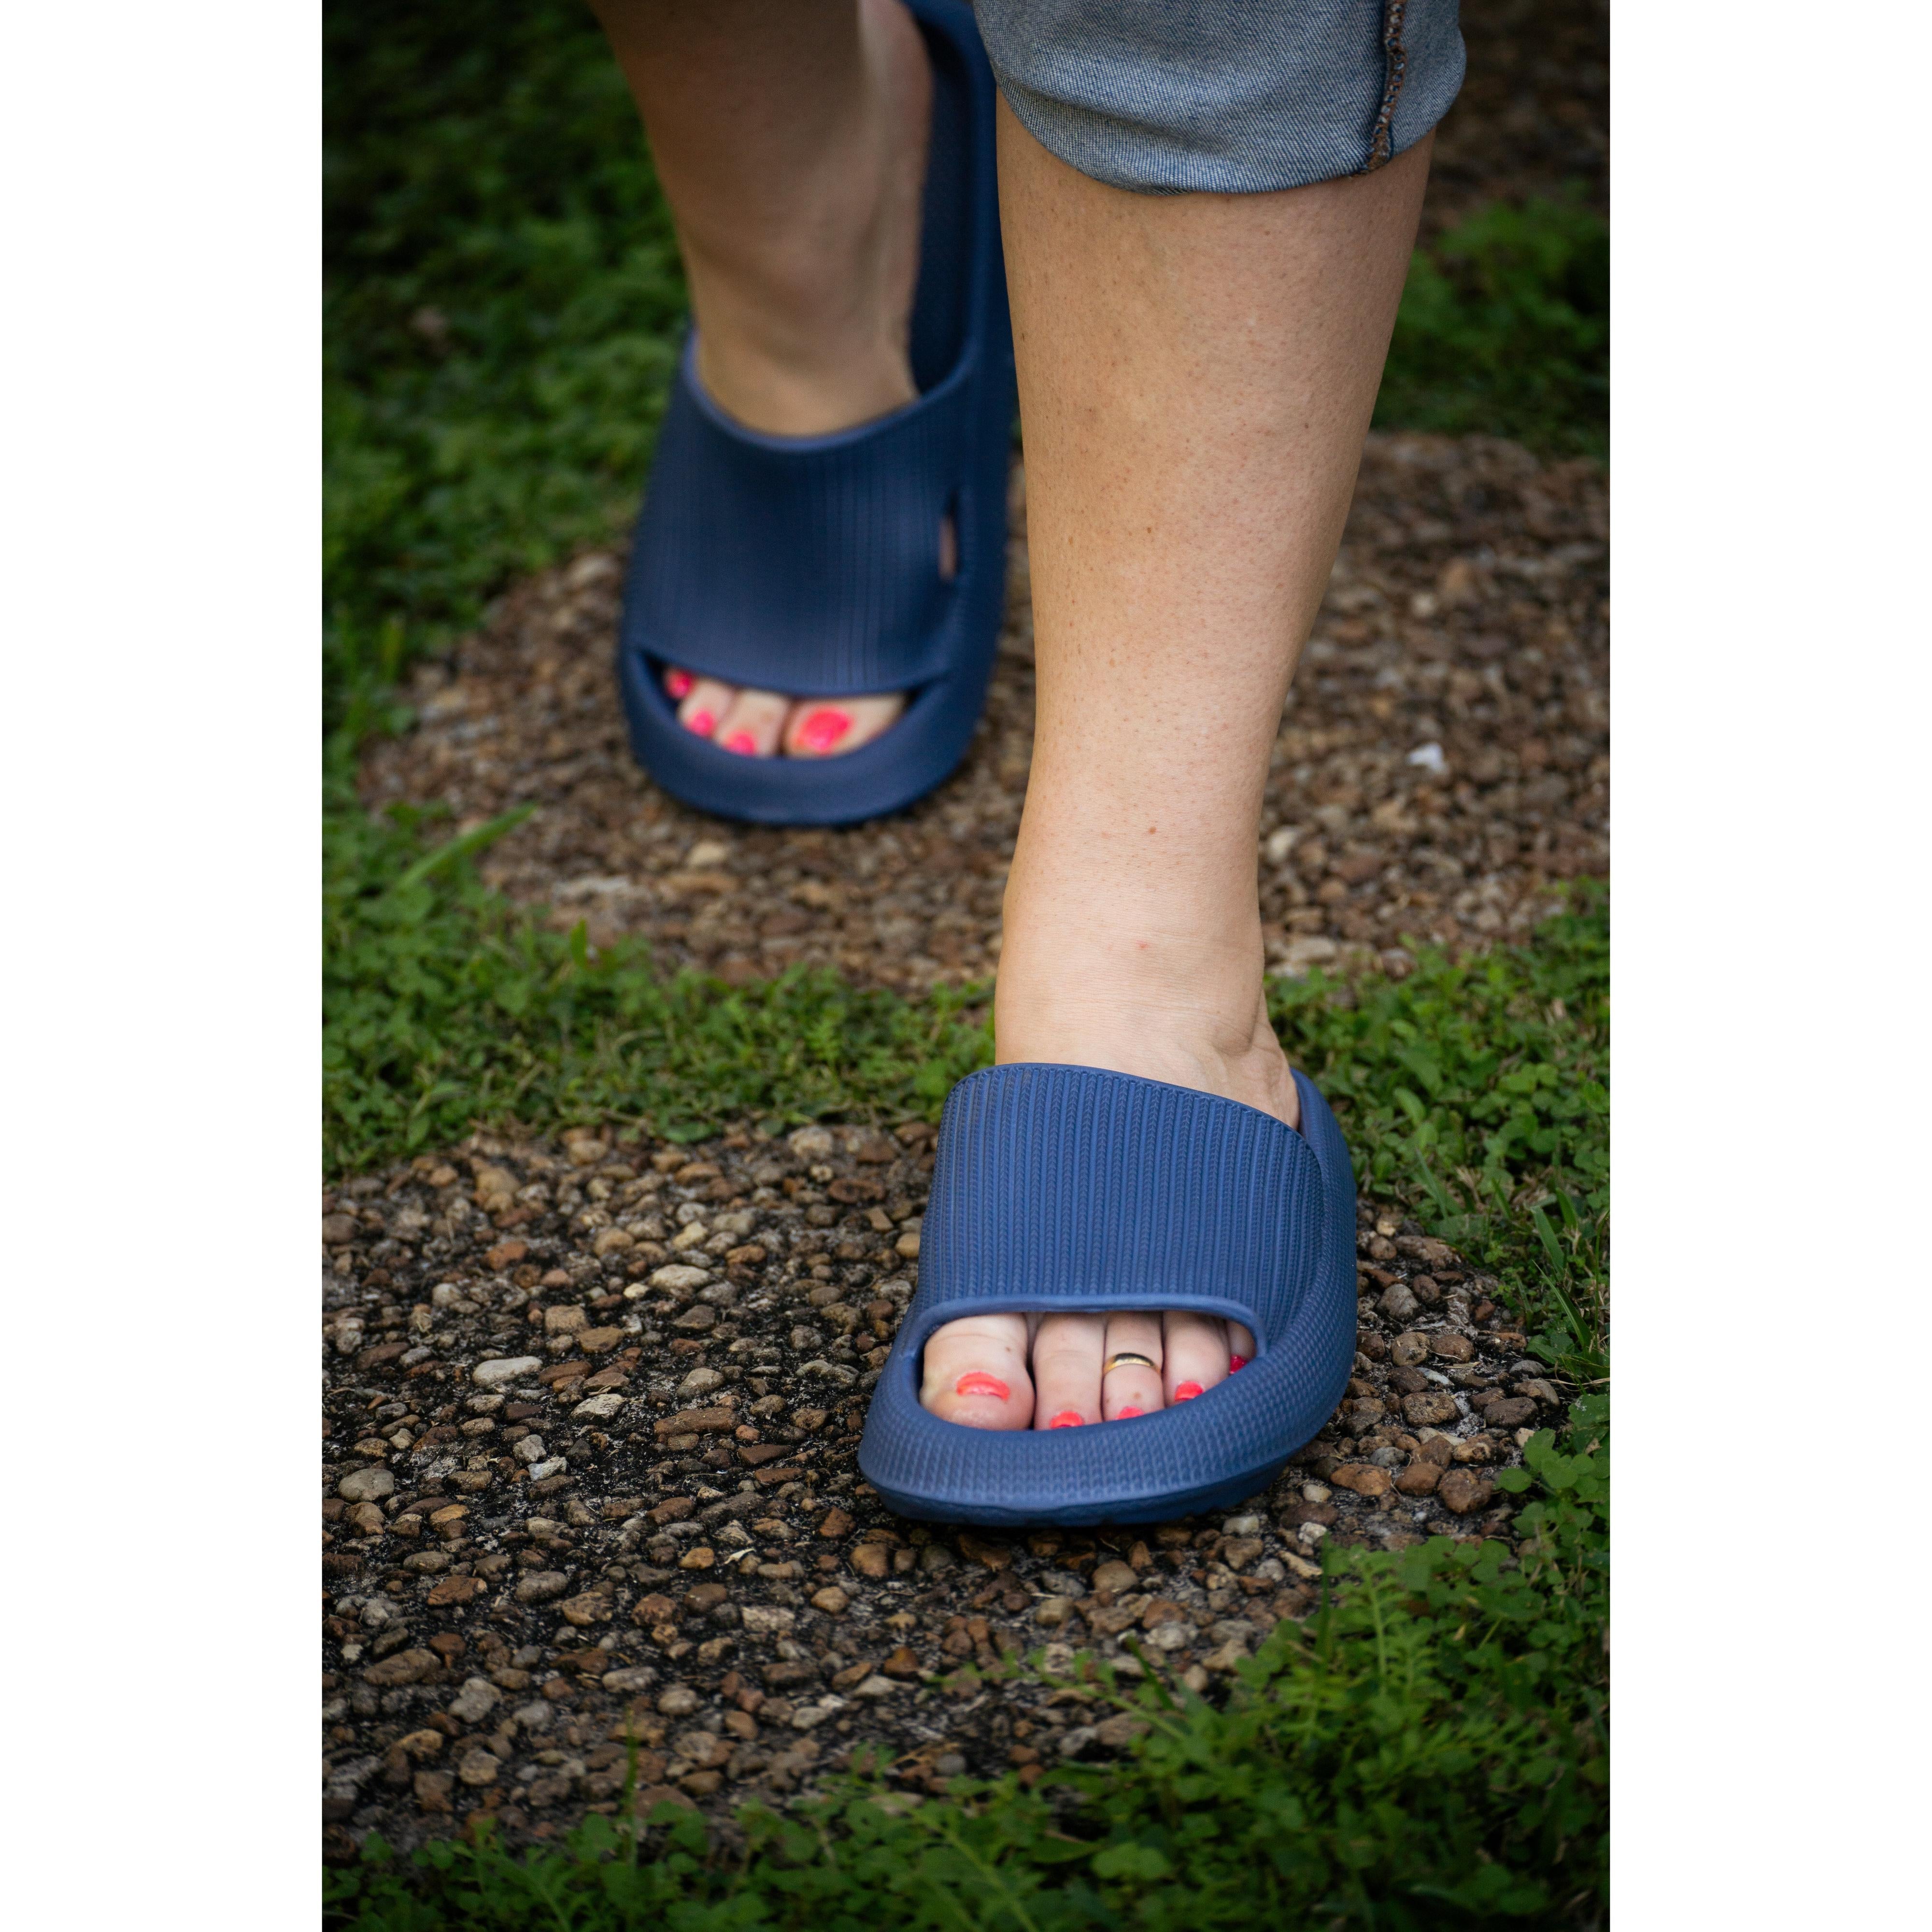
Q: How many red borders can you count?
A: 0